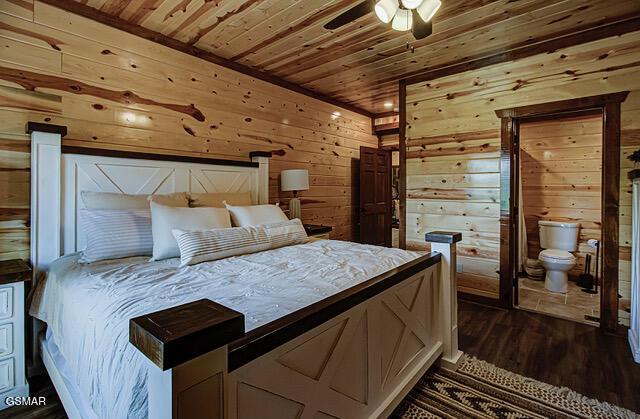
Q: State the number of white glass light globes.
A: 4